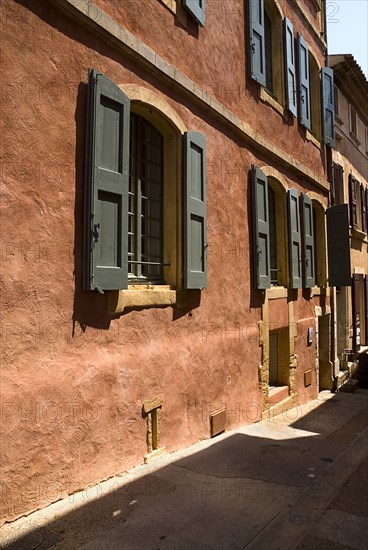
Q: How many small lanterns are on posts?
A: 0